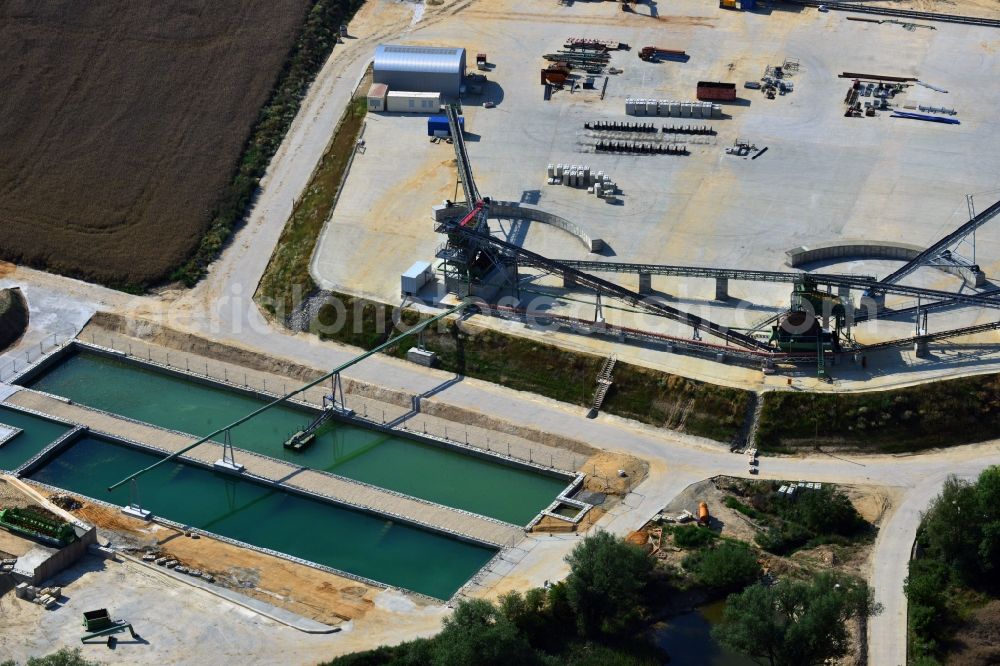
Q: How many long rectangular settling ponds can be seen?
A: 2